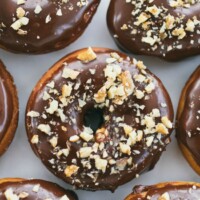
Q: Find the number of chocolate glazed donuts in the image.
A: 7